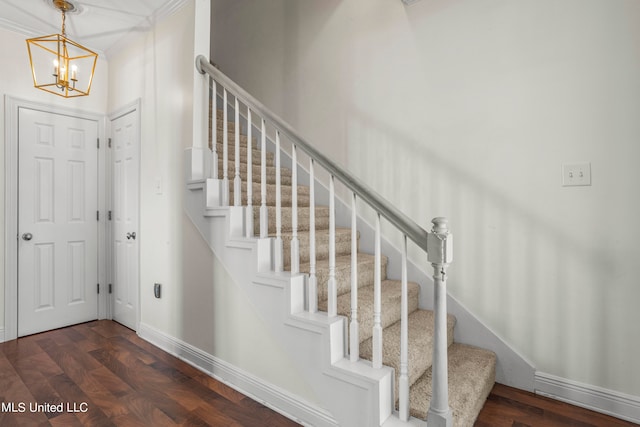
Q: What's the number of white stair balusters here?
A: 12